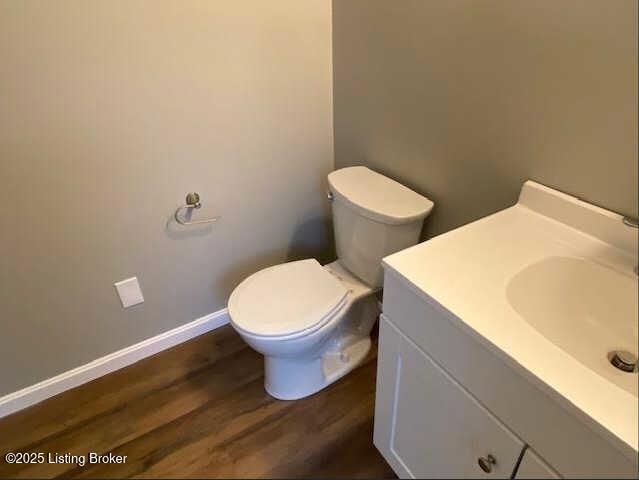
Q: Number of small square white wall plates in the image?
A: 1